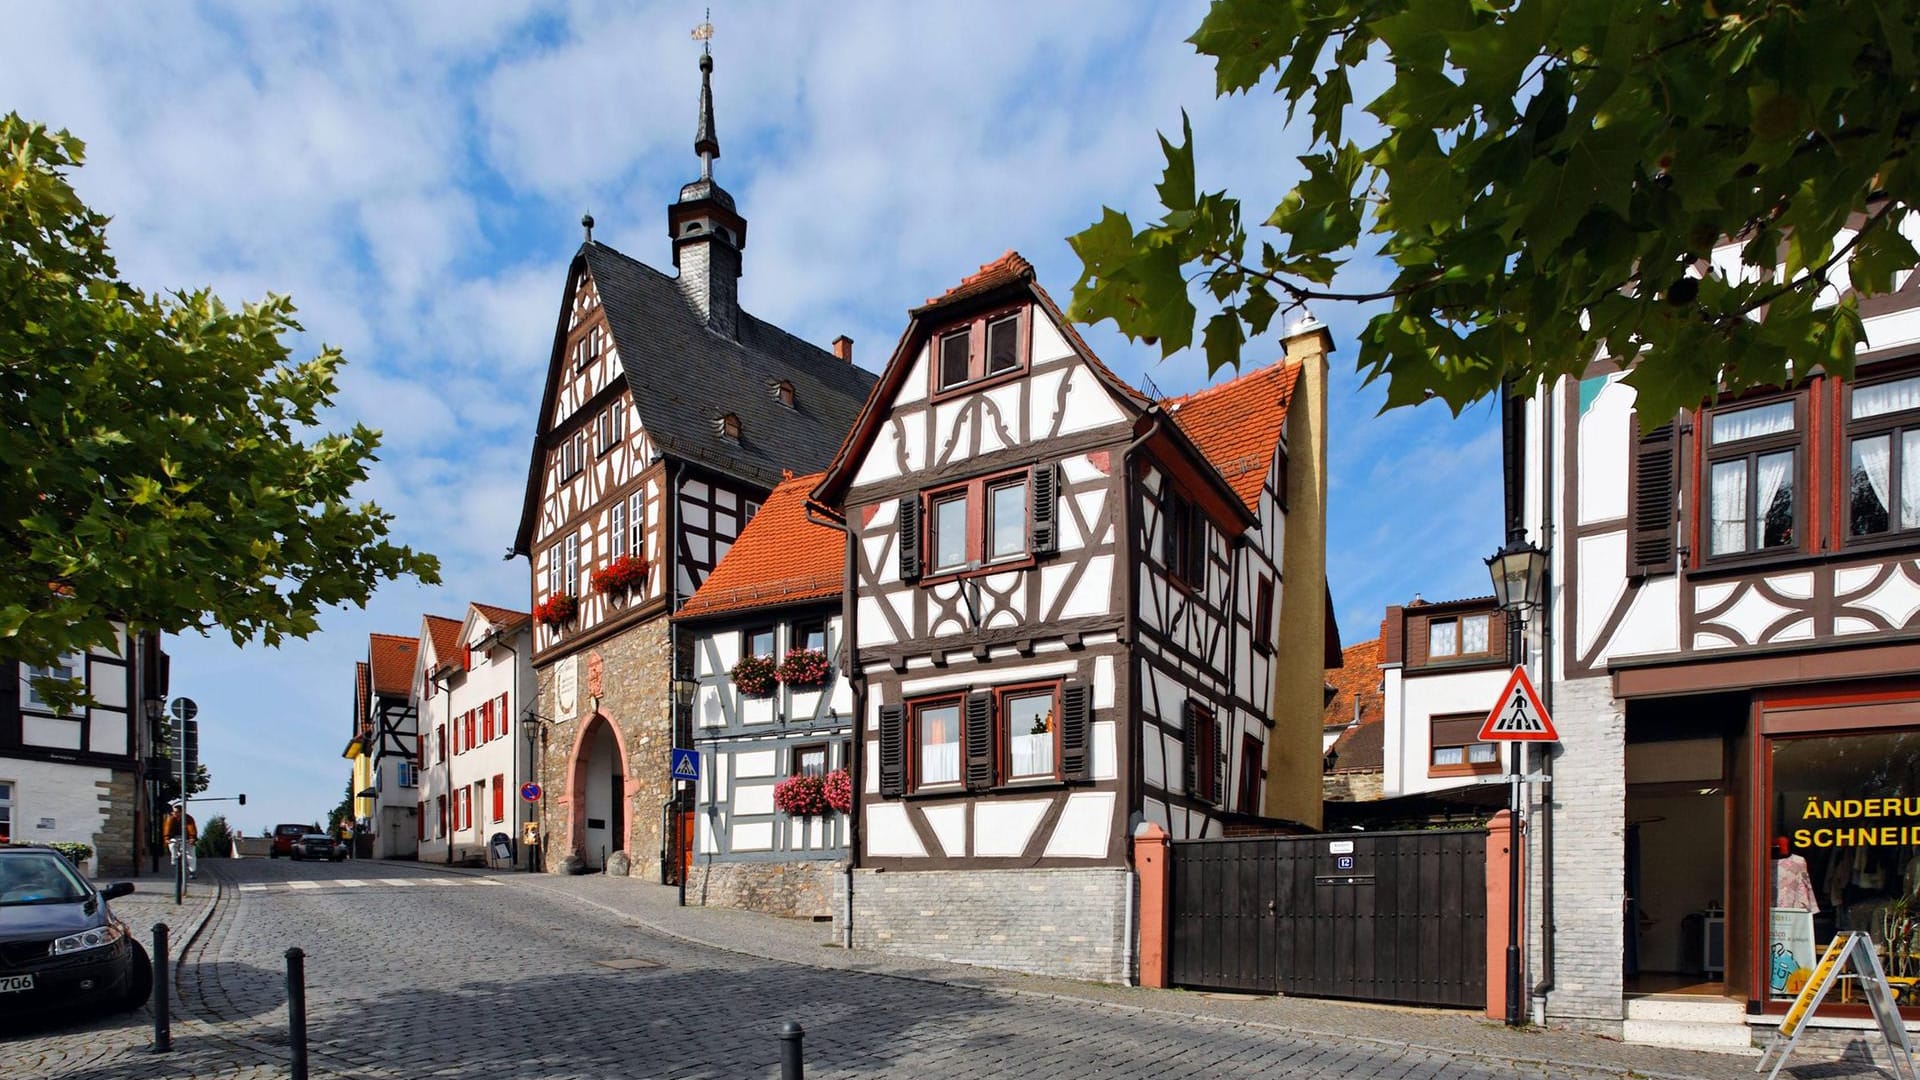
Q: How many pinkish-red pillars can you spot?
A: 2